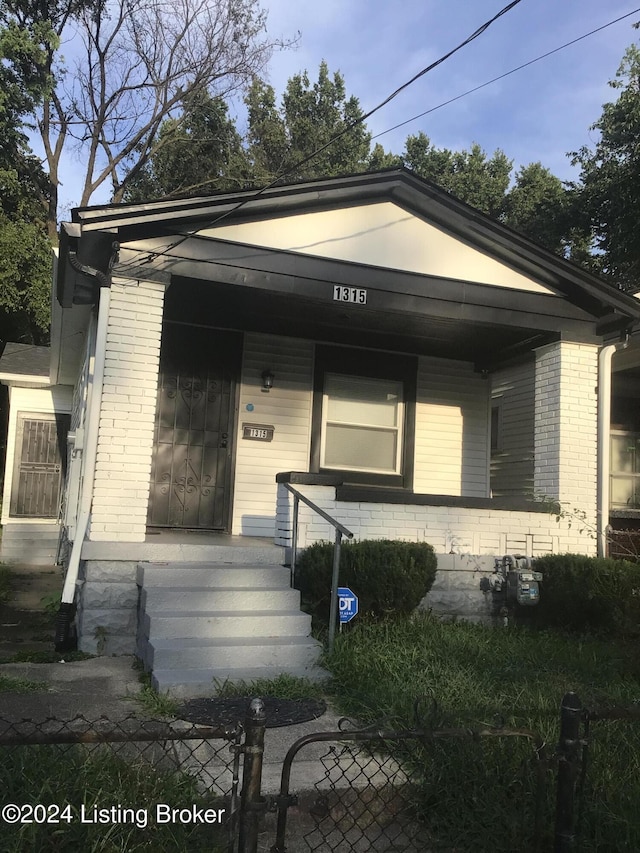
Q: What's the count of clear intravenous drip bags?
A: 0